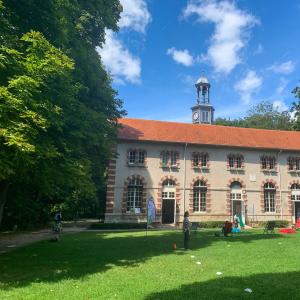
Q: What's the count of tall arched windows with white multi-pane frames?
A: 3